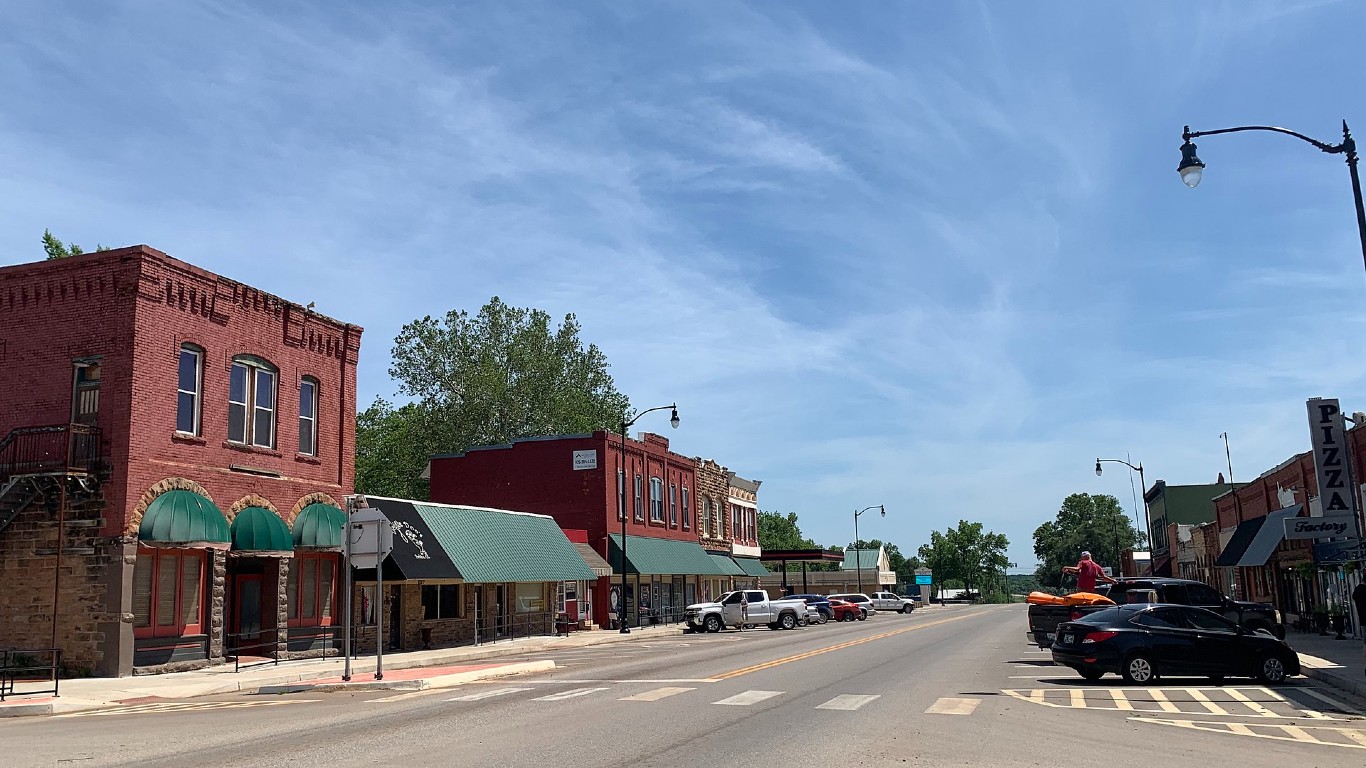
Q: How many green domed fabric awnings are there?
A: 3